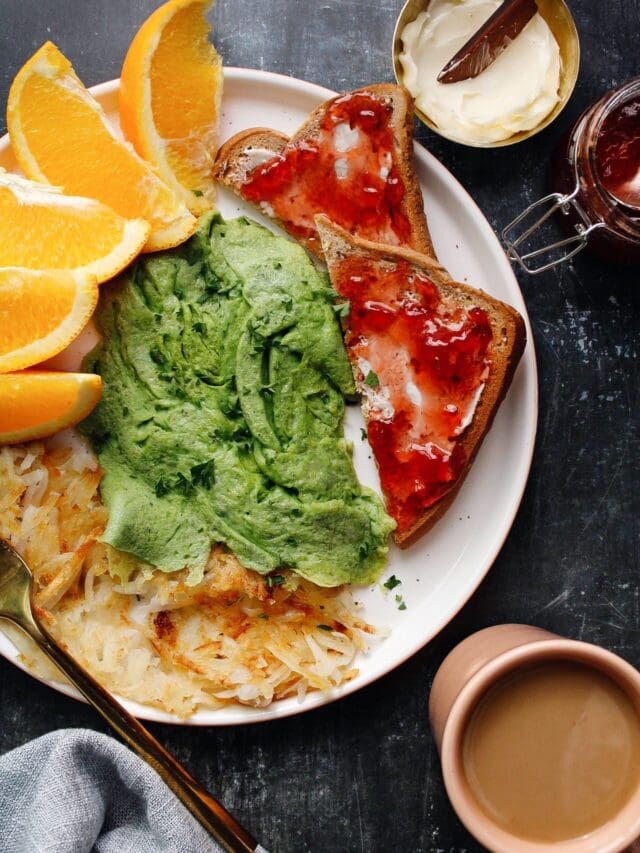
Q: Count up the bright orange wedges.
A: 5